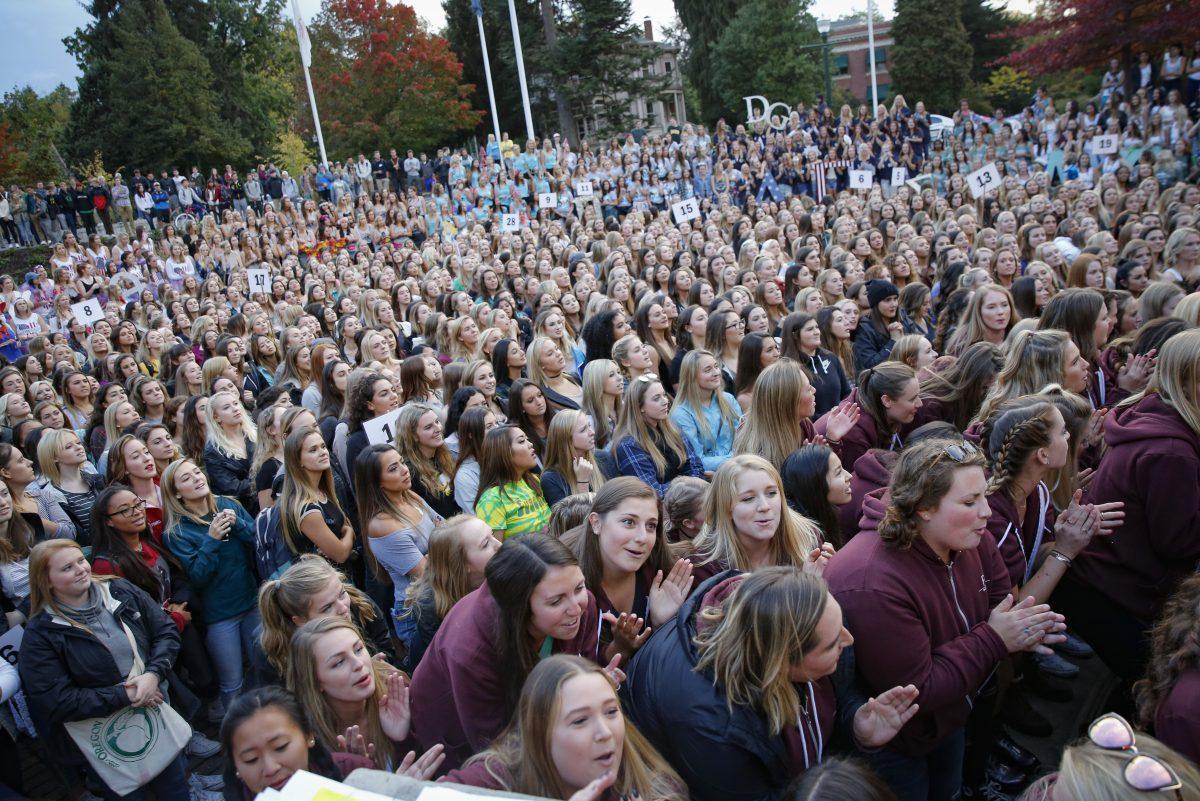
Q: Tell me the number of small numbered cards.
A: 12